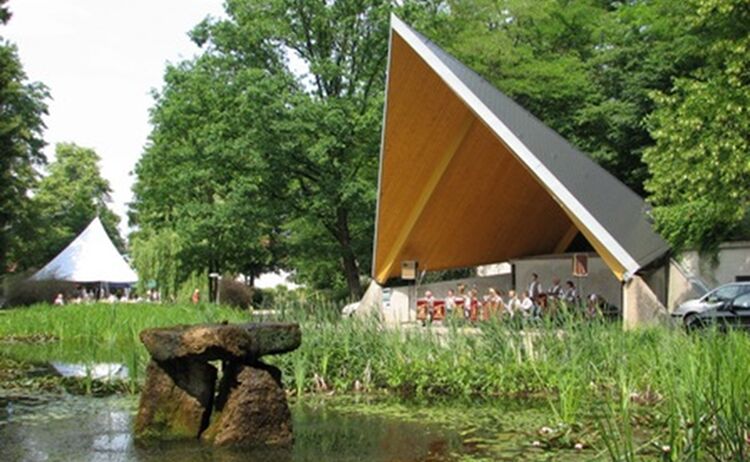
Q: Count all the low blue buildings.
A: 0